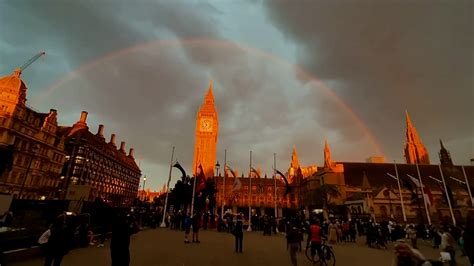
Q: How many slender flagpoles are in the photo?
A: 9